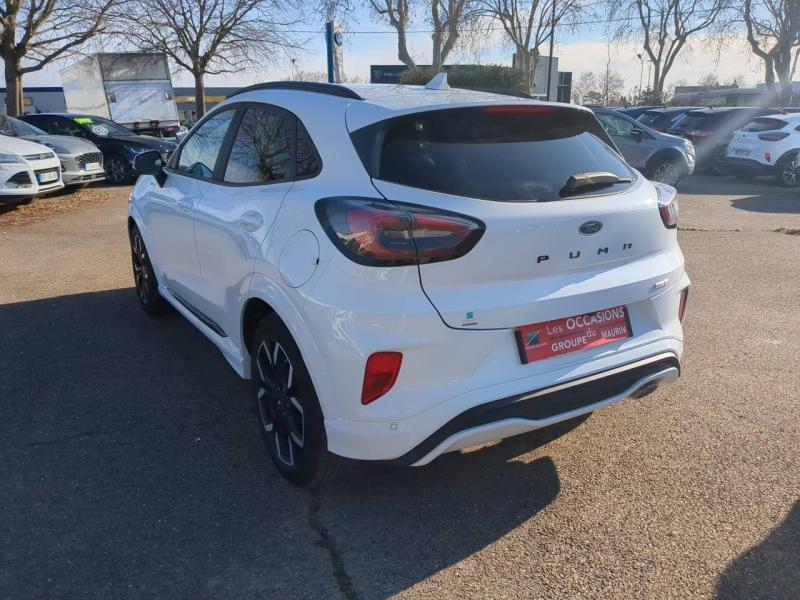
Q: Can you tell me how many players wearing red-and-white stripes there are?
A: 0